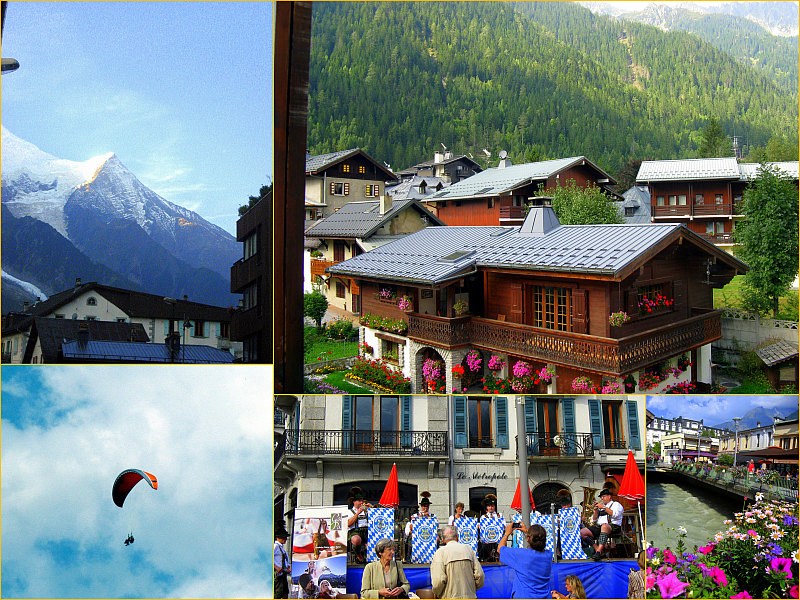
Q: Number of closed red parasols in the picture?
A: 3